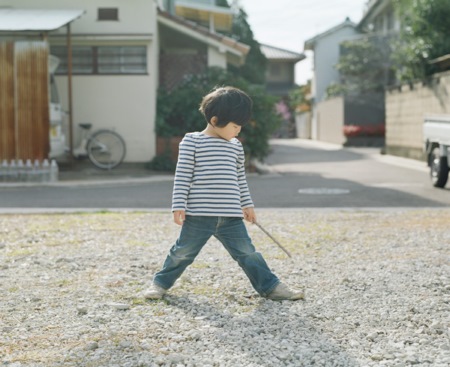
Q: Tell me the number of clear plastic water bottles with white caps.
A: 7